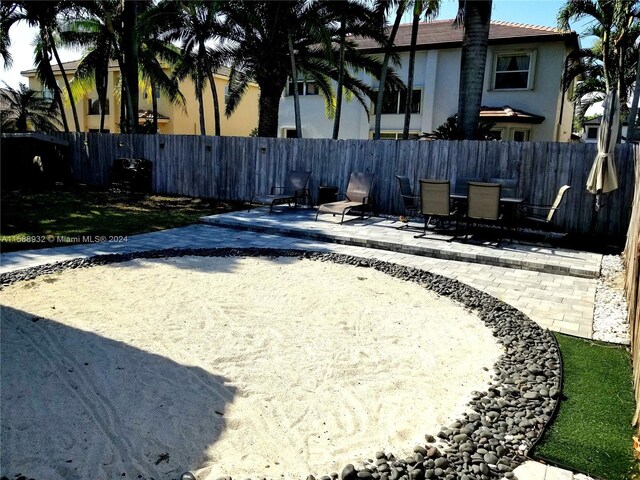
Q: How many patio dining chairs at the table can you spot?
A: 6